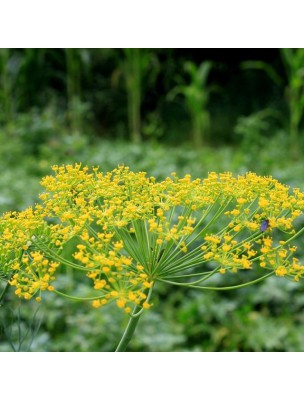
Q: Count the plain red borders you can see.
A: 0